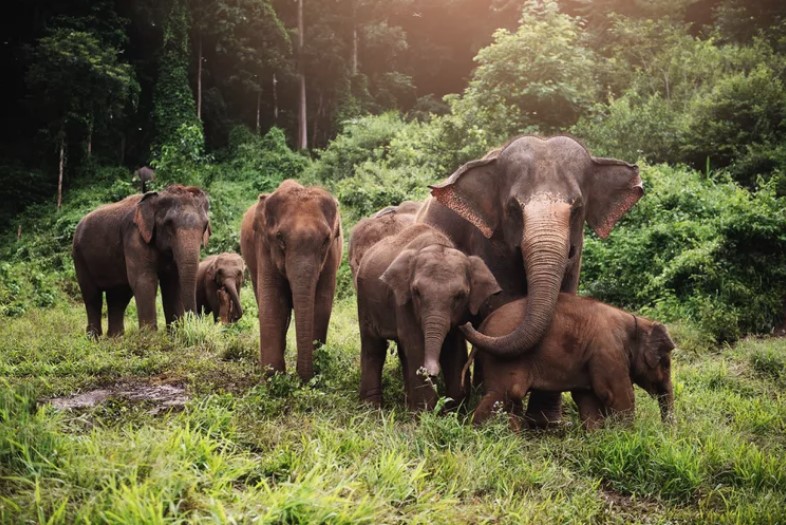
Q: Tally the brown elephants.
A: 7